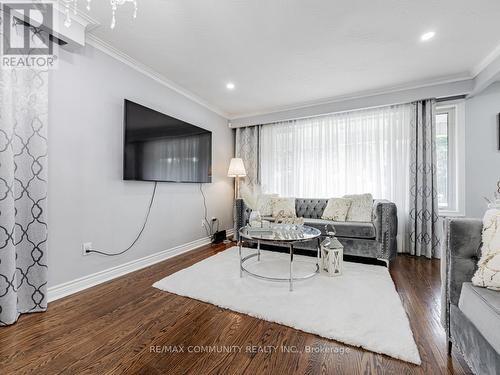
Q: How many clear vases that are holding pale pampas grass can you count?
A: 1